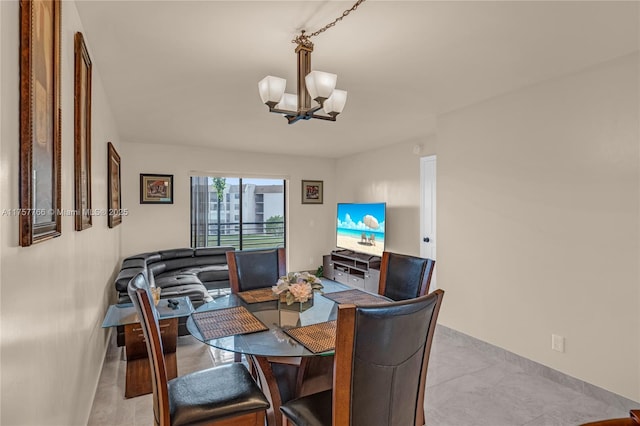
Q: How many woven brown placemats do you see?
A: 4